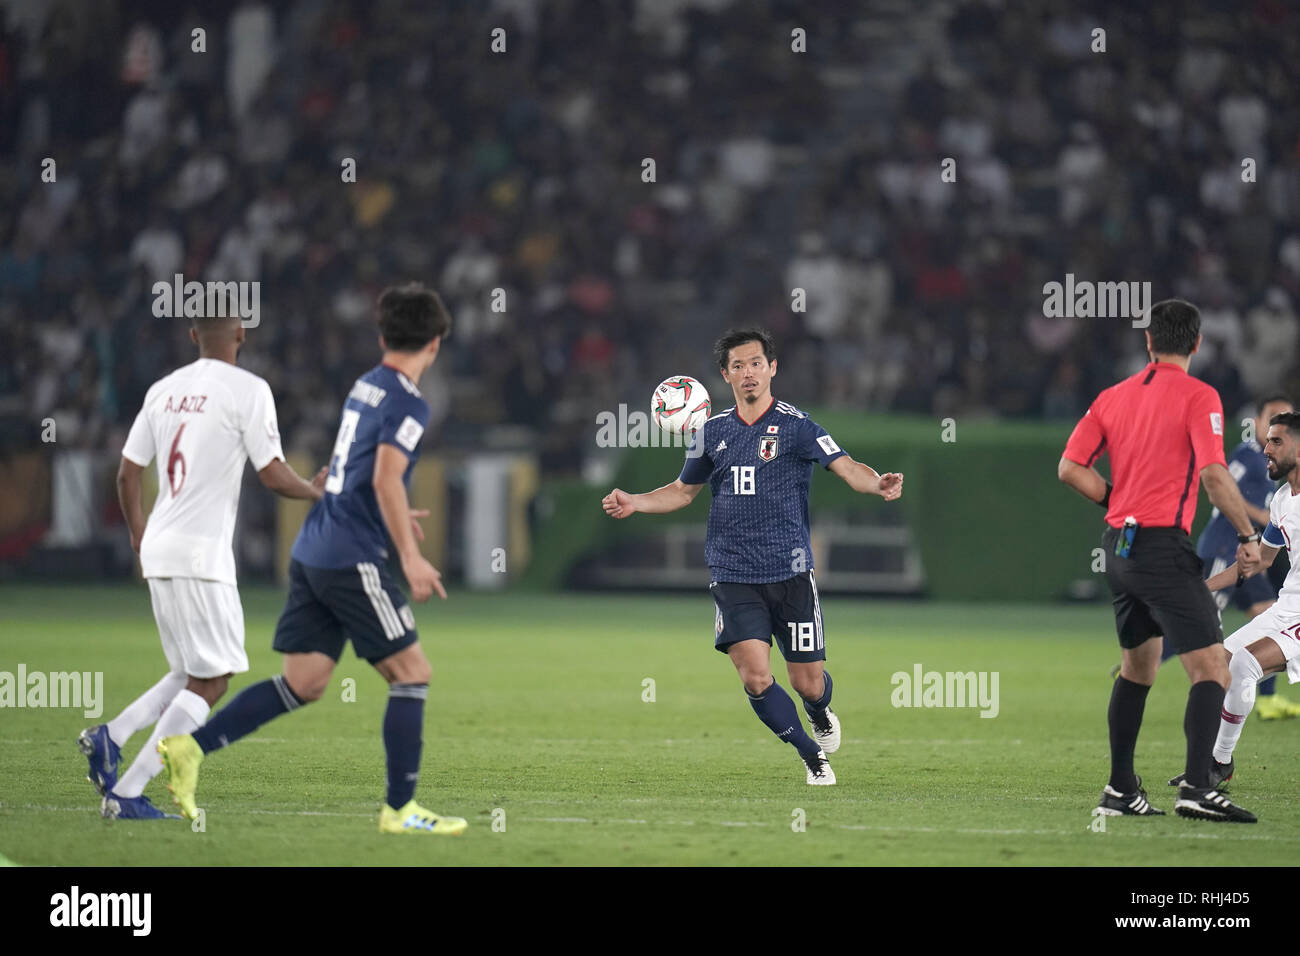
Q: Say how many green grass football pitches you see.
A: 1